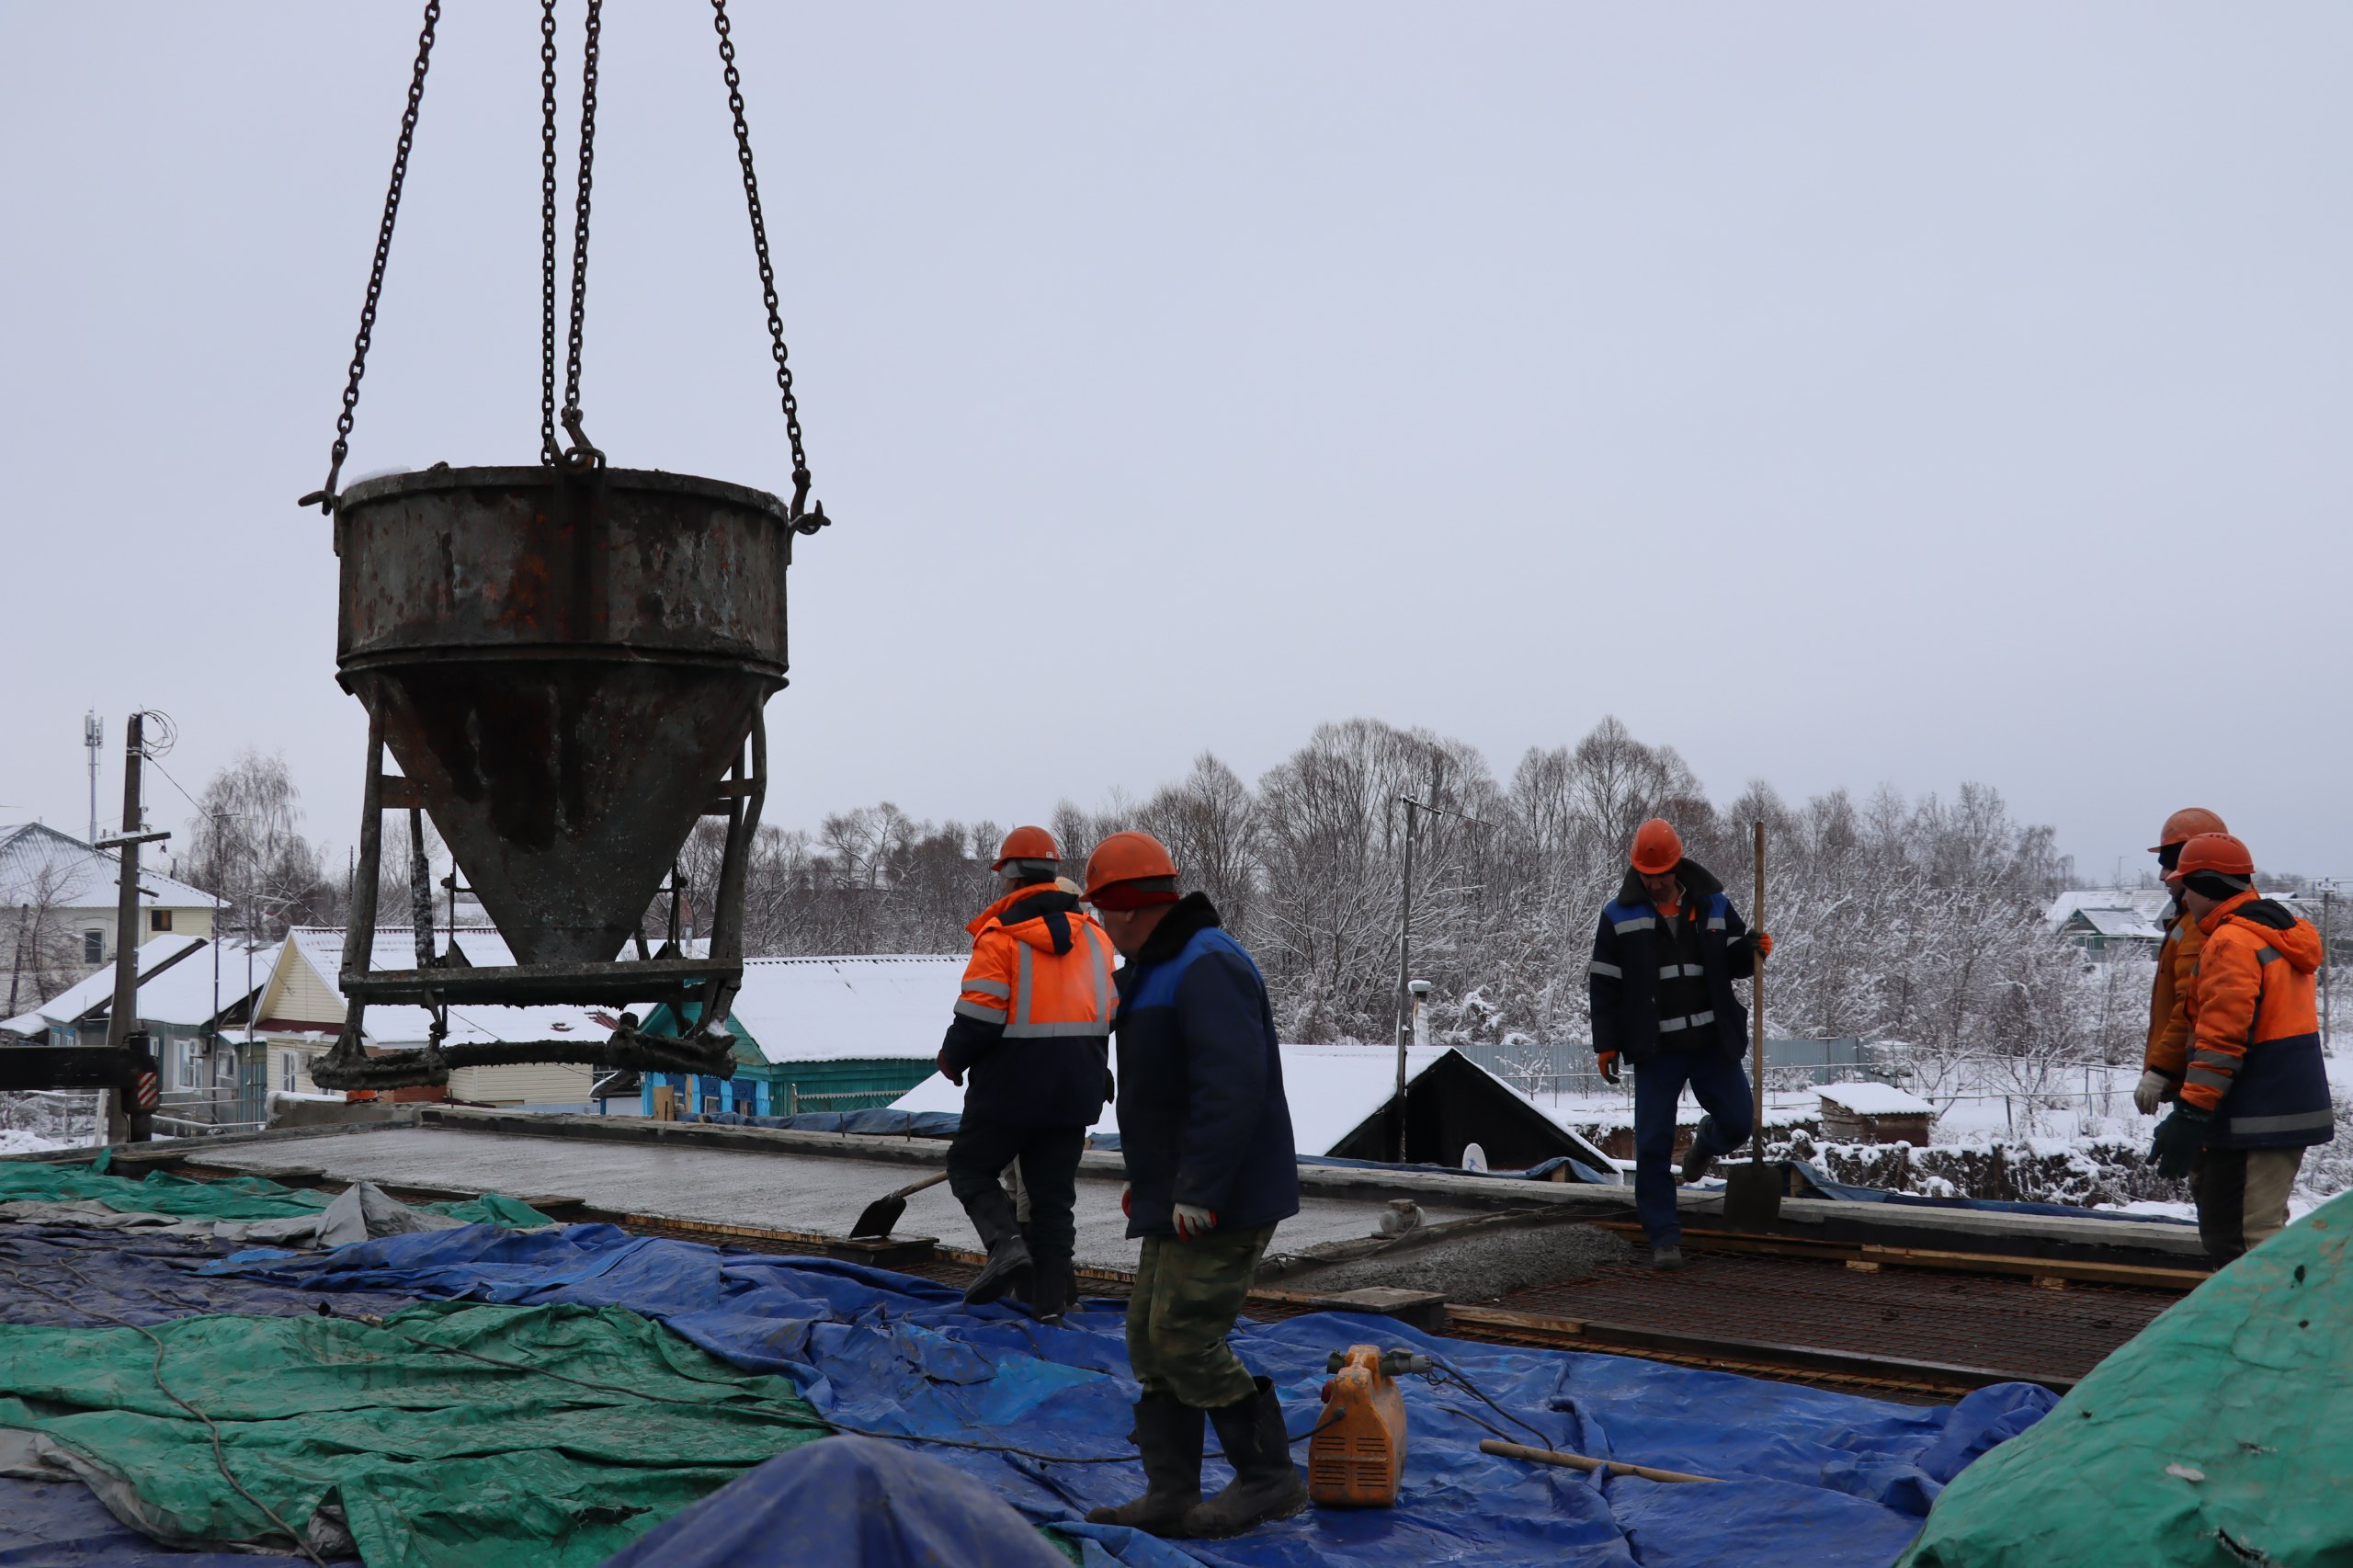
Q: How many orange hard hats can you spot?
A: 5